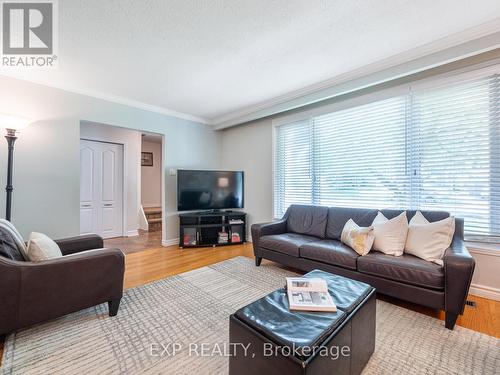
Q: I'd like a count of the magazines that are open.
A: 1